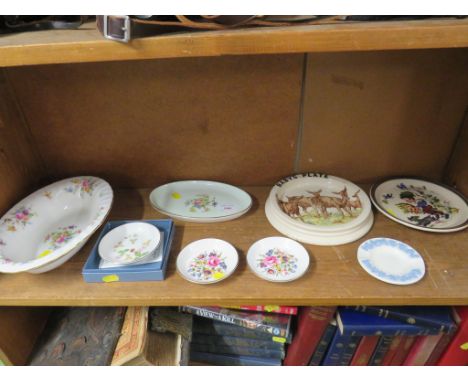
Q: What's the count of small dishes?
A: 4